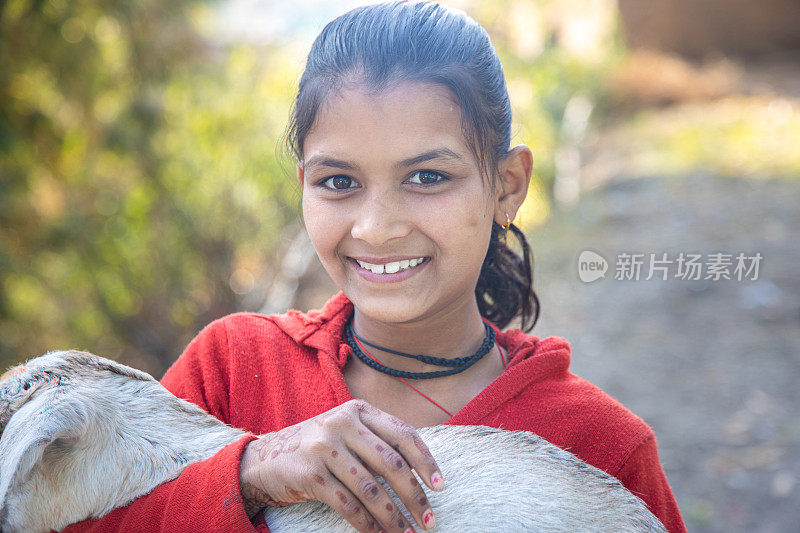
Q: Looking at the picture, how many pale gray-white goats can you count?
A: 1